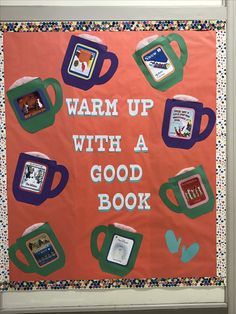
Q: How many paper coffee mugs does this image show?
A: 8